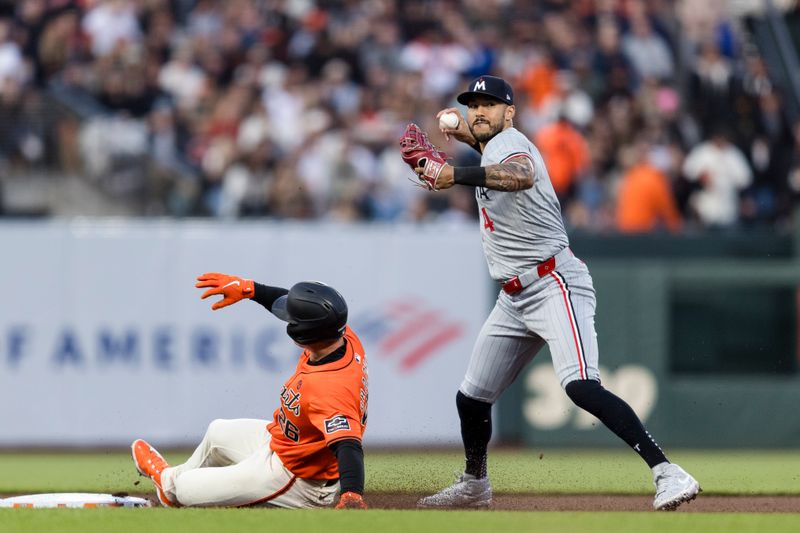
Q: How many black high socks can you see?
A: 2